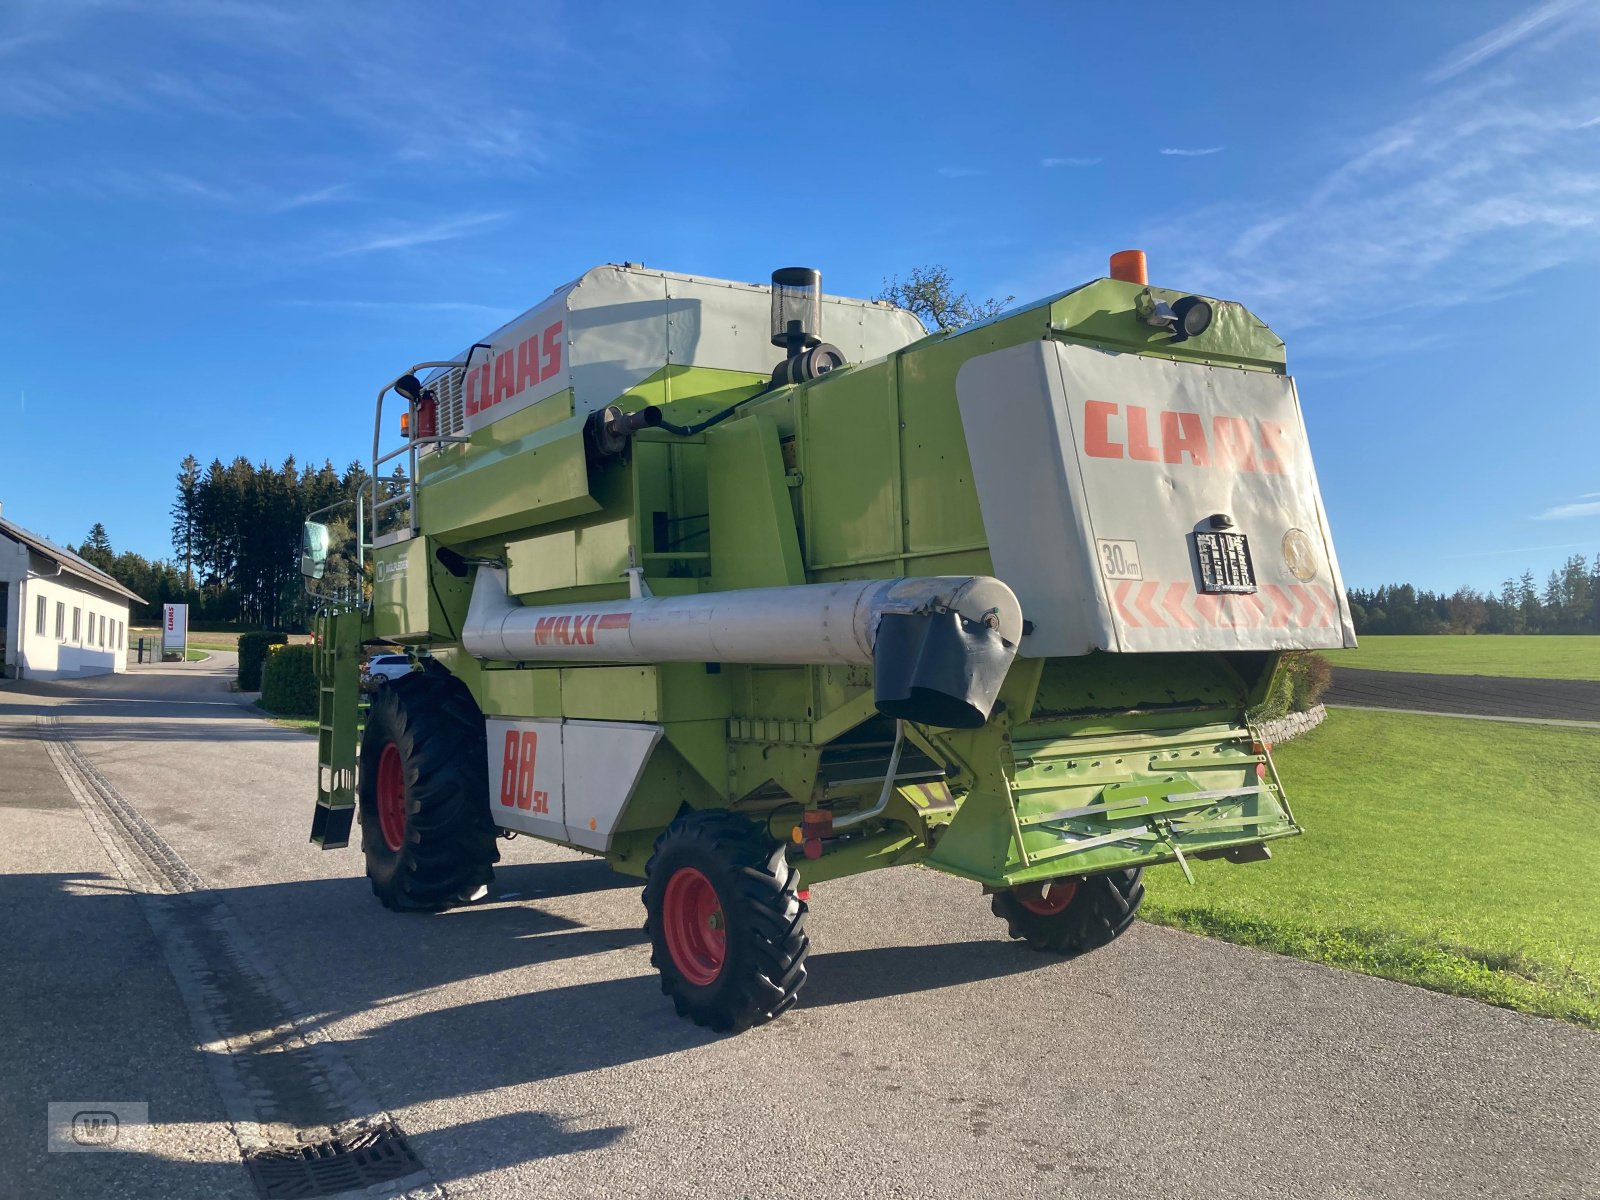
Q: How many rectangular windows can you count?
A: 7